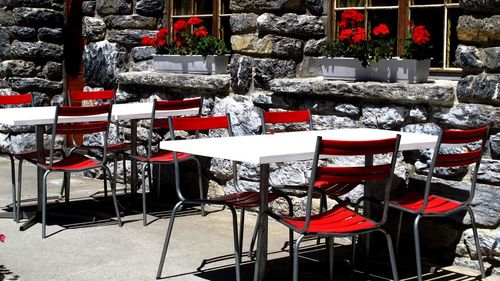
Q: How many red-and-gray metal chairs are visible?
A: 8